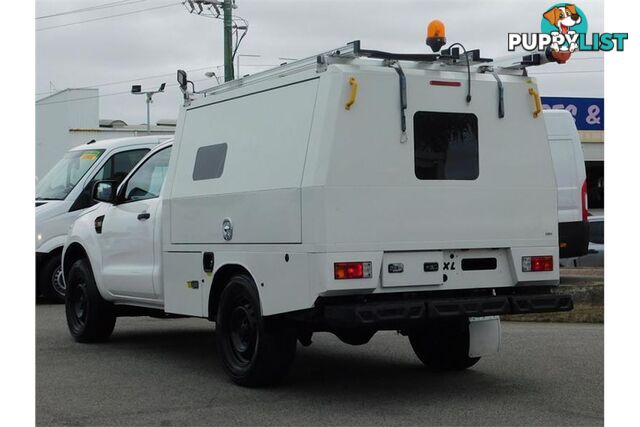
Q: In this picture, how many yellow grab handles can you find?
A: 2